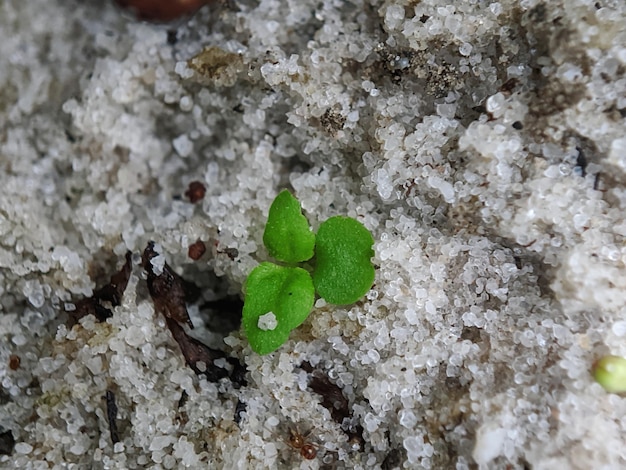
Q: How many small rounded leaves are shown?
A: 3